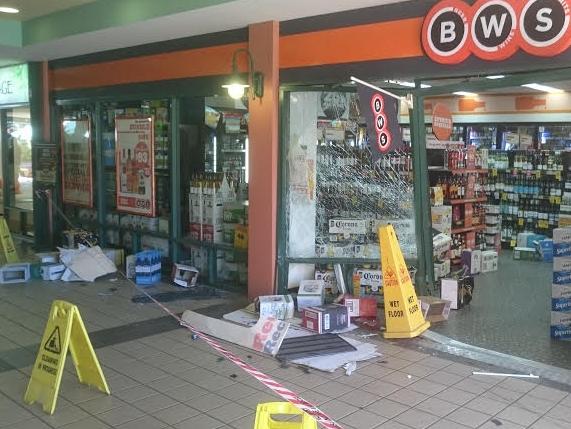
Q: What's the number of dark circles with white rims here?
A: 6